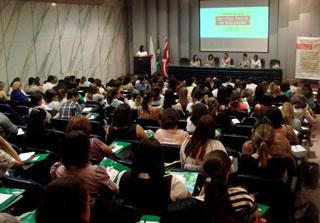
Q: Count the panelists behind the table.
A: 5